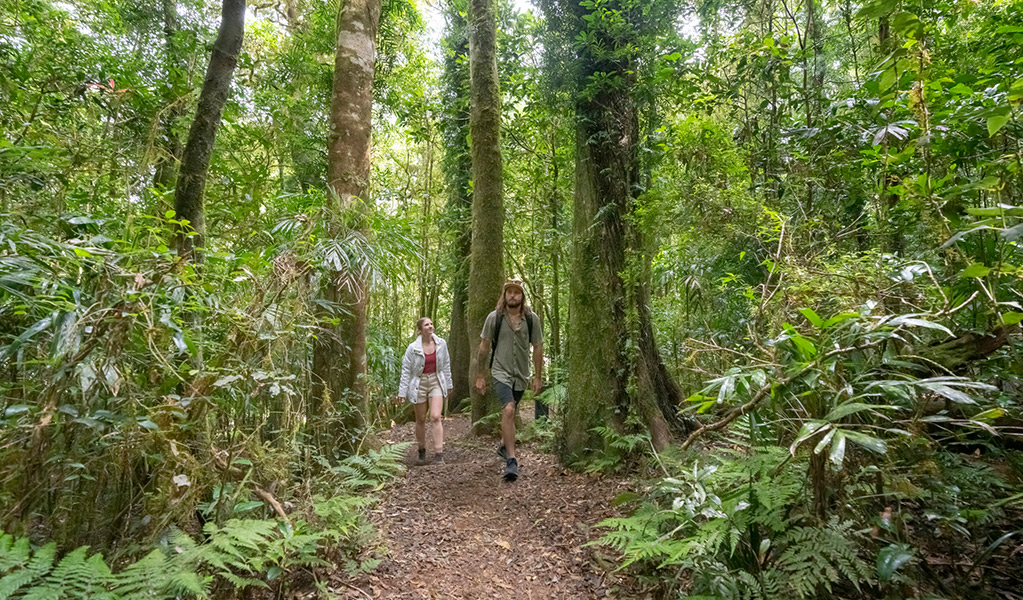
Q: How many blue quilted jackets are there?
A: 0